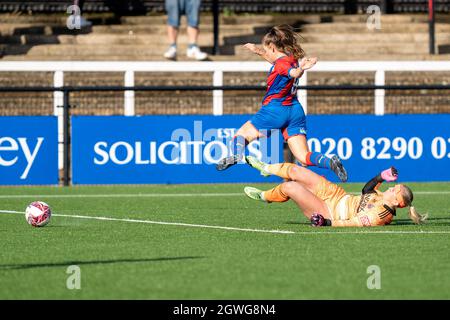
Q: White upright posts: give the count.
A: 5